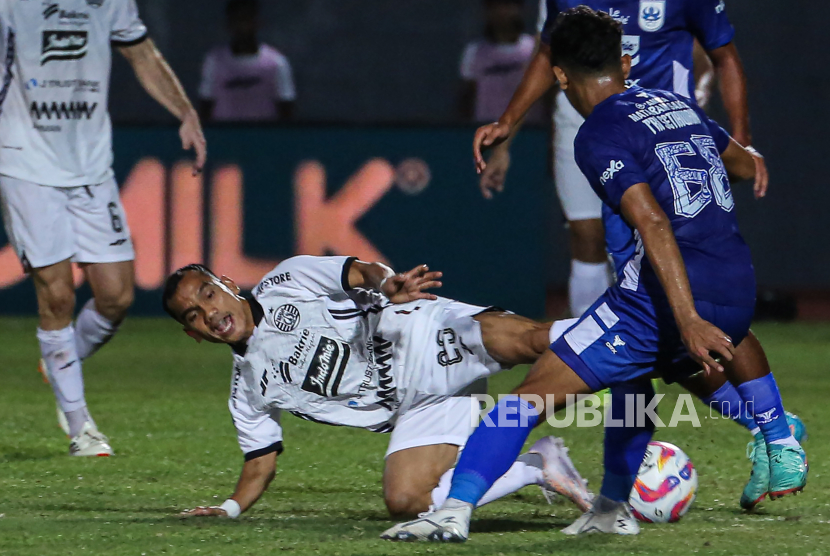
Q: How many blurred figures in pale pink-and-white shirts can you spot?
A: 2